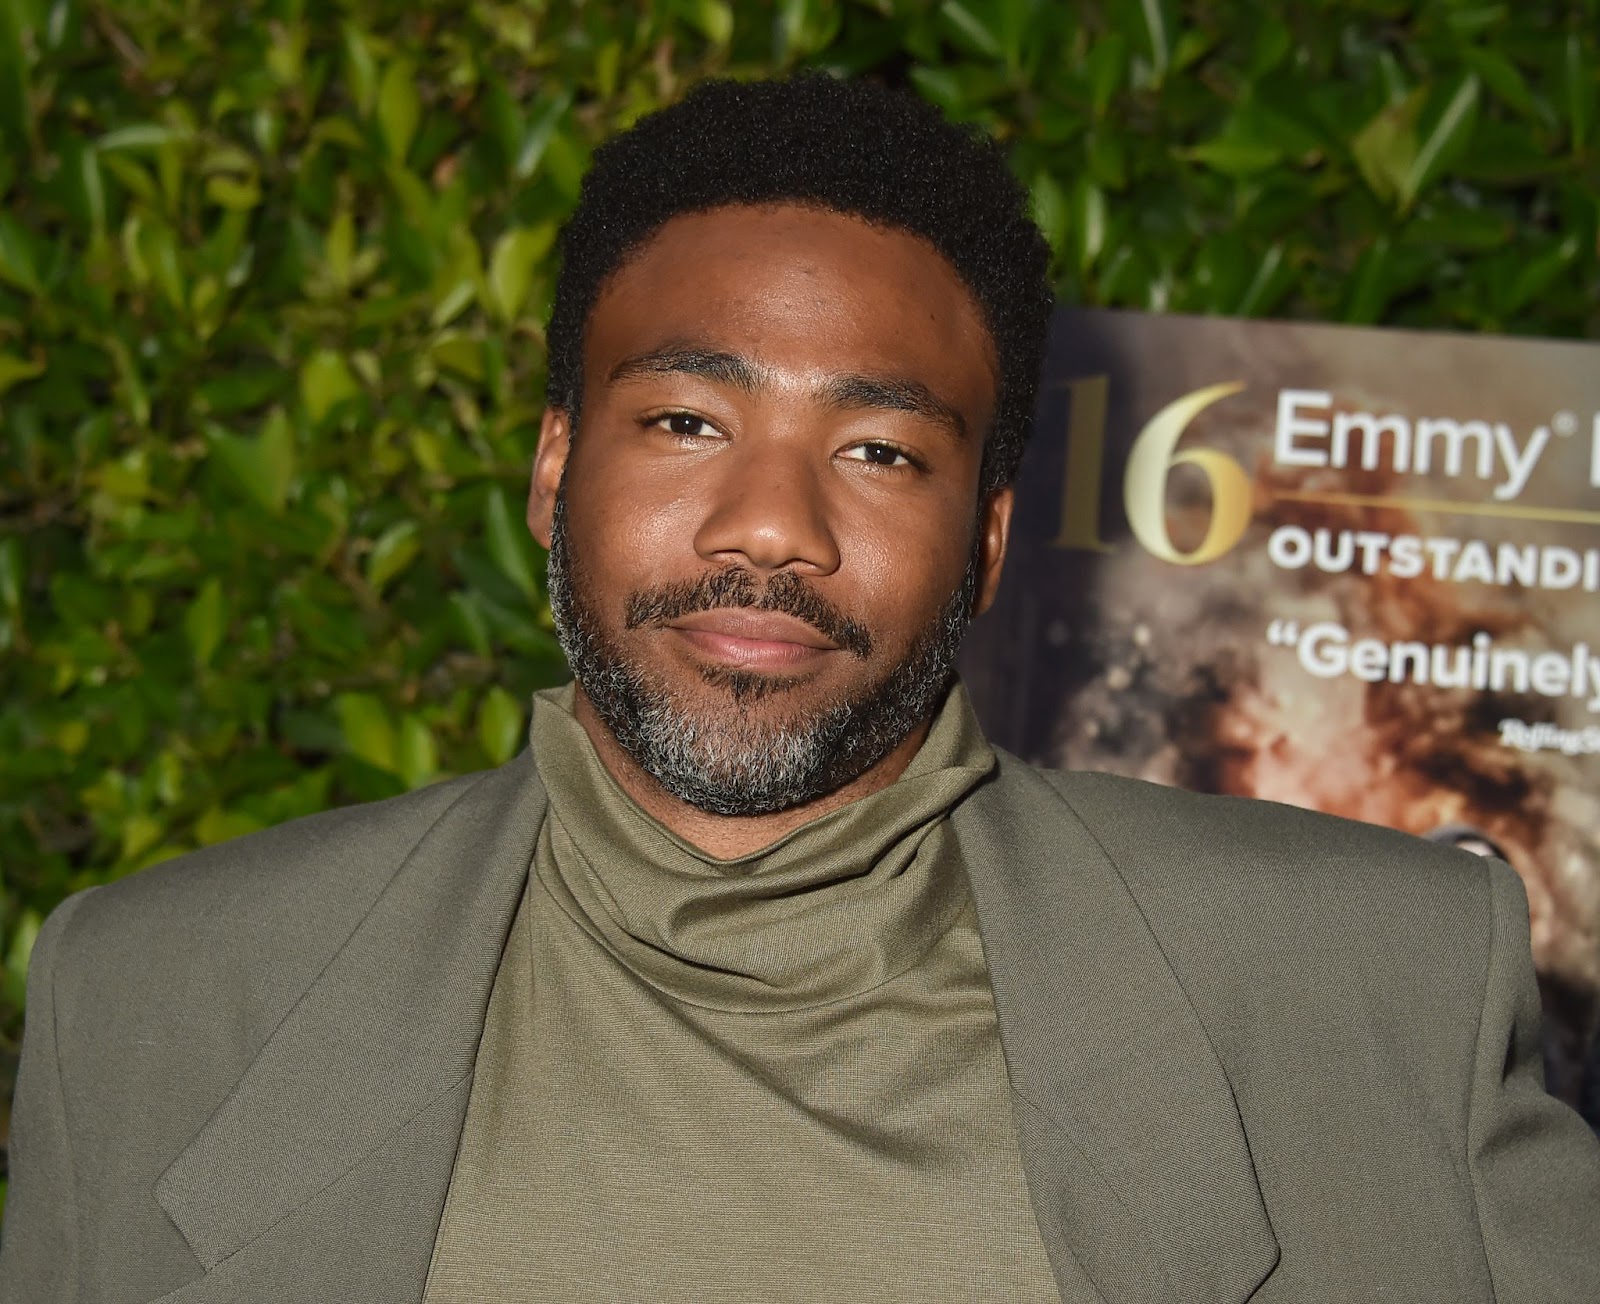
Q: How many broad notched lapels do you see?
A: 2